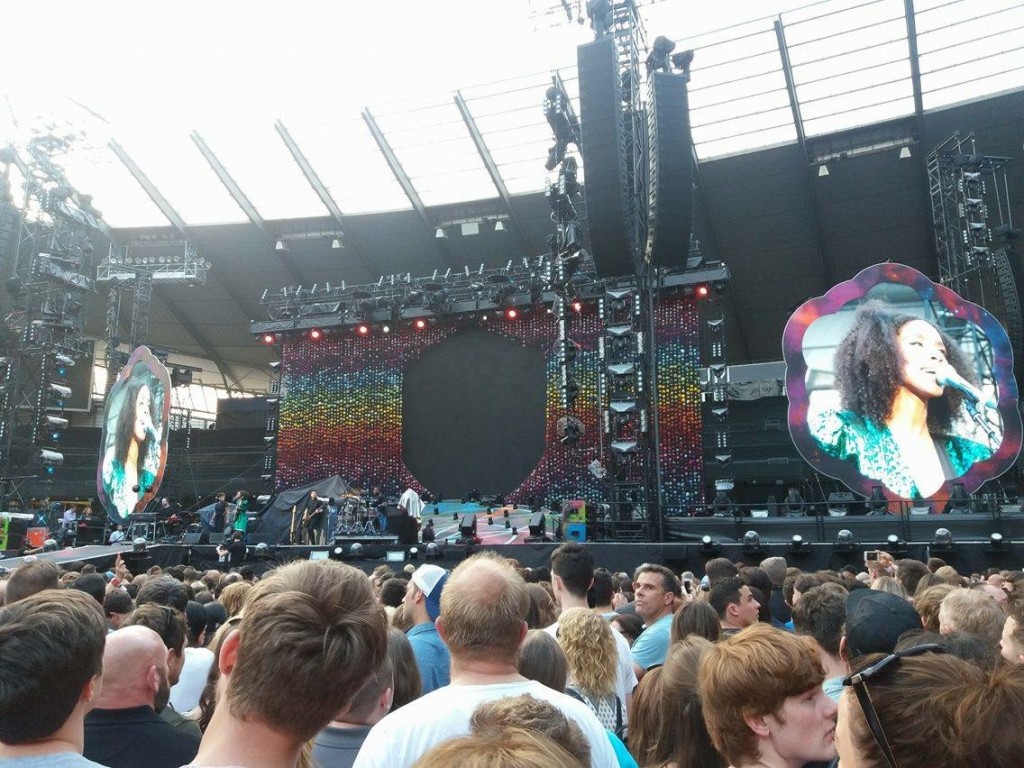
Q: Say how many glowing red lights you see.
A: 7